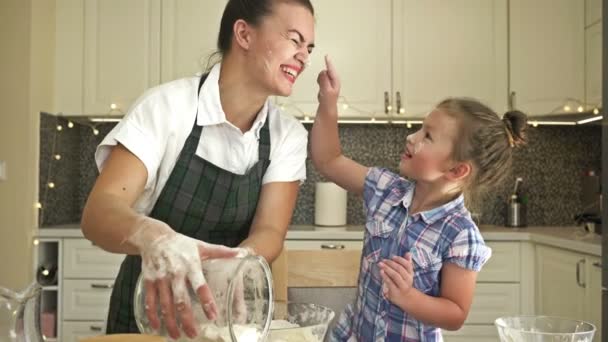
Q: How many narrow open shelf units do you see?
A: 1